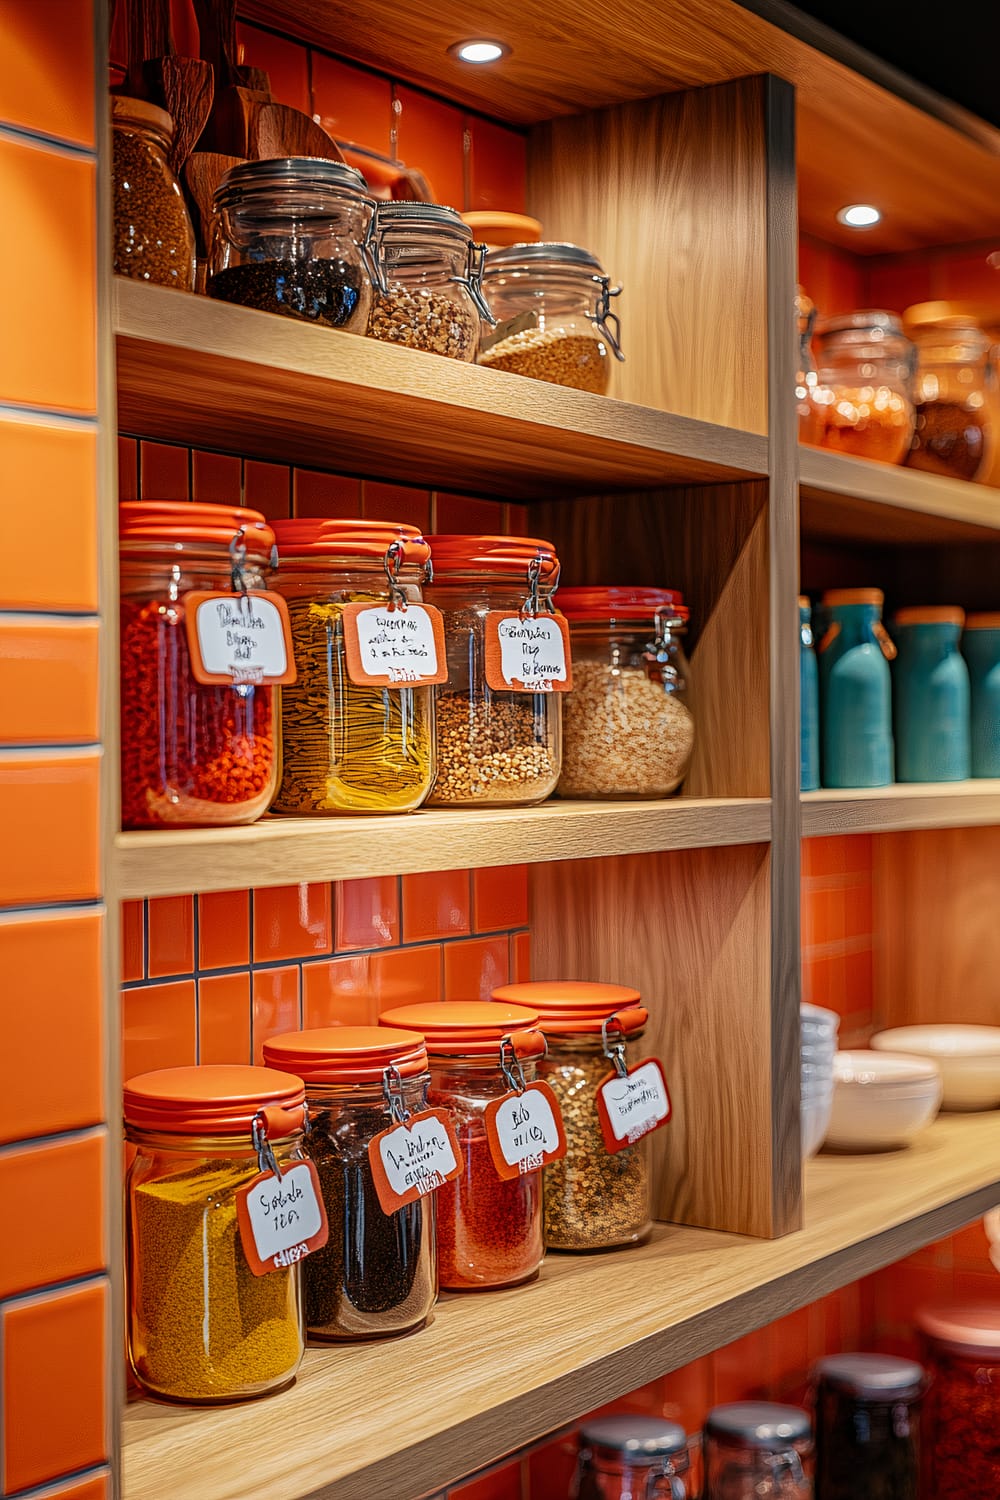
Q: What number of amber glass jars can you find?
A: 0